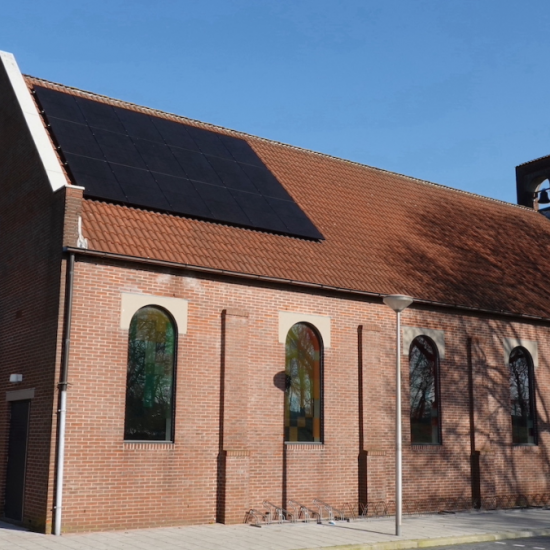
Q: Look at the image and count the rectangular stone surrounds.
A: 4